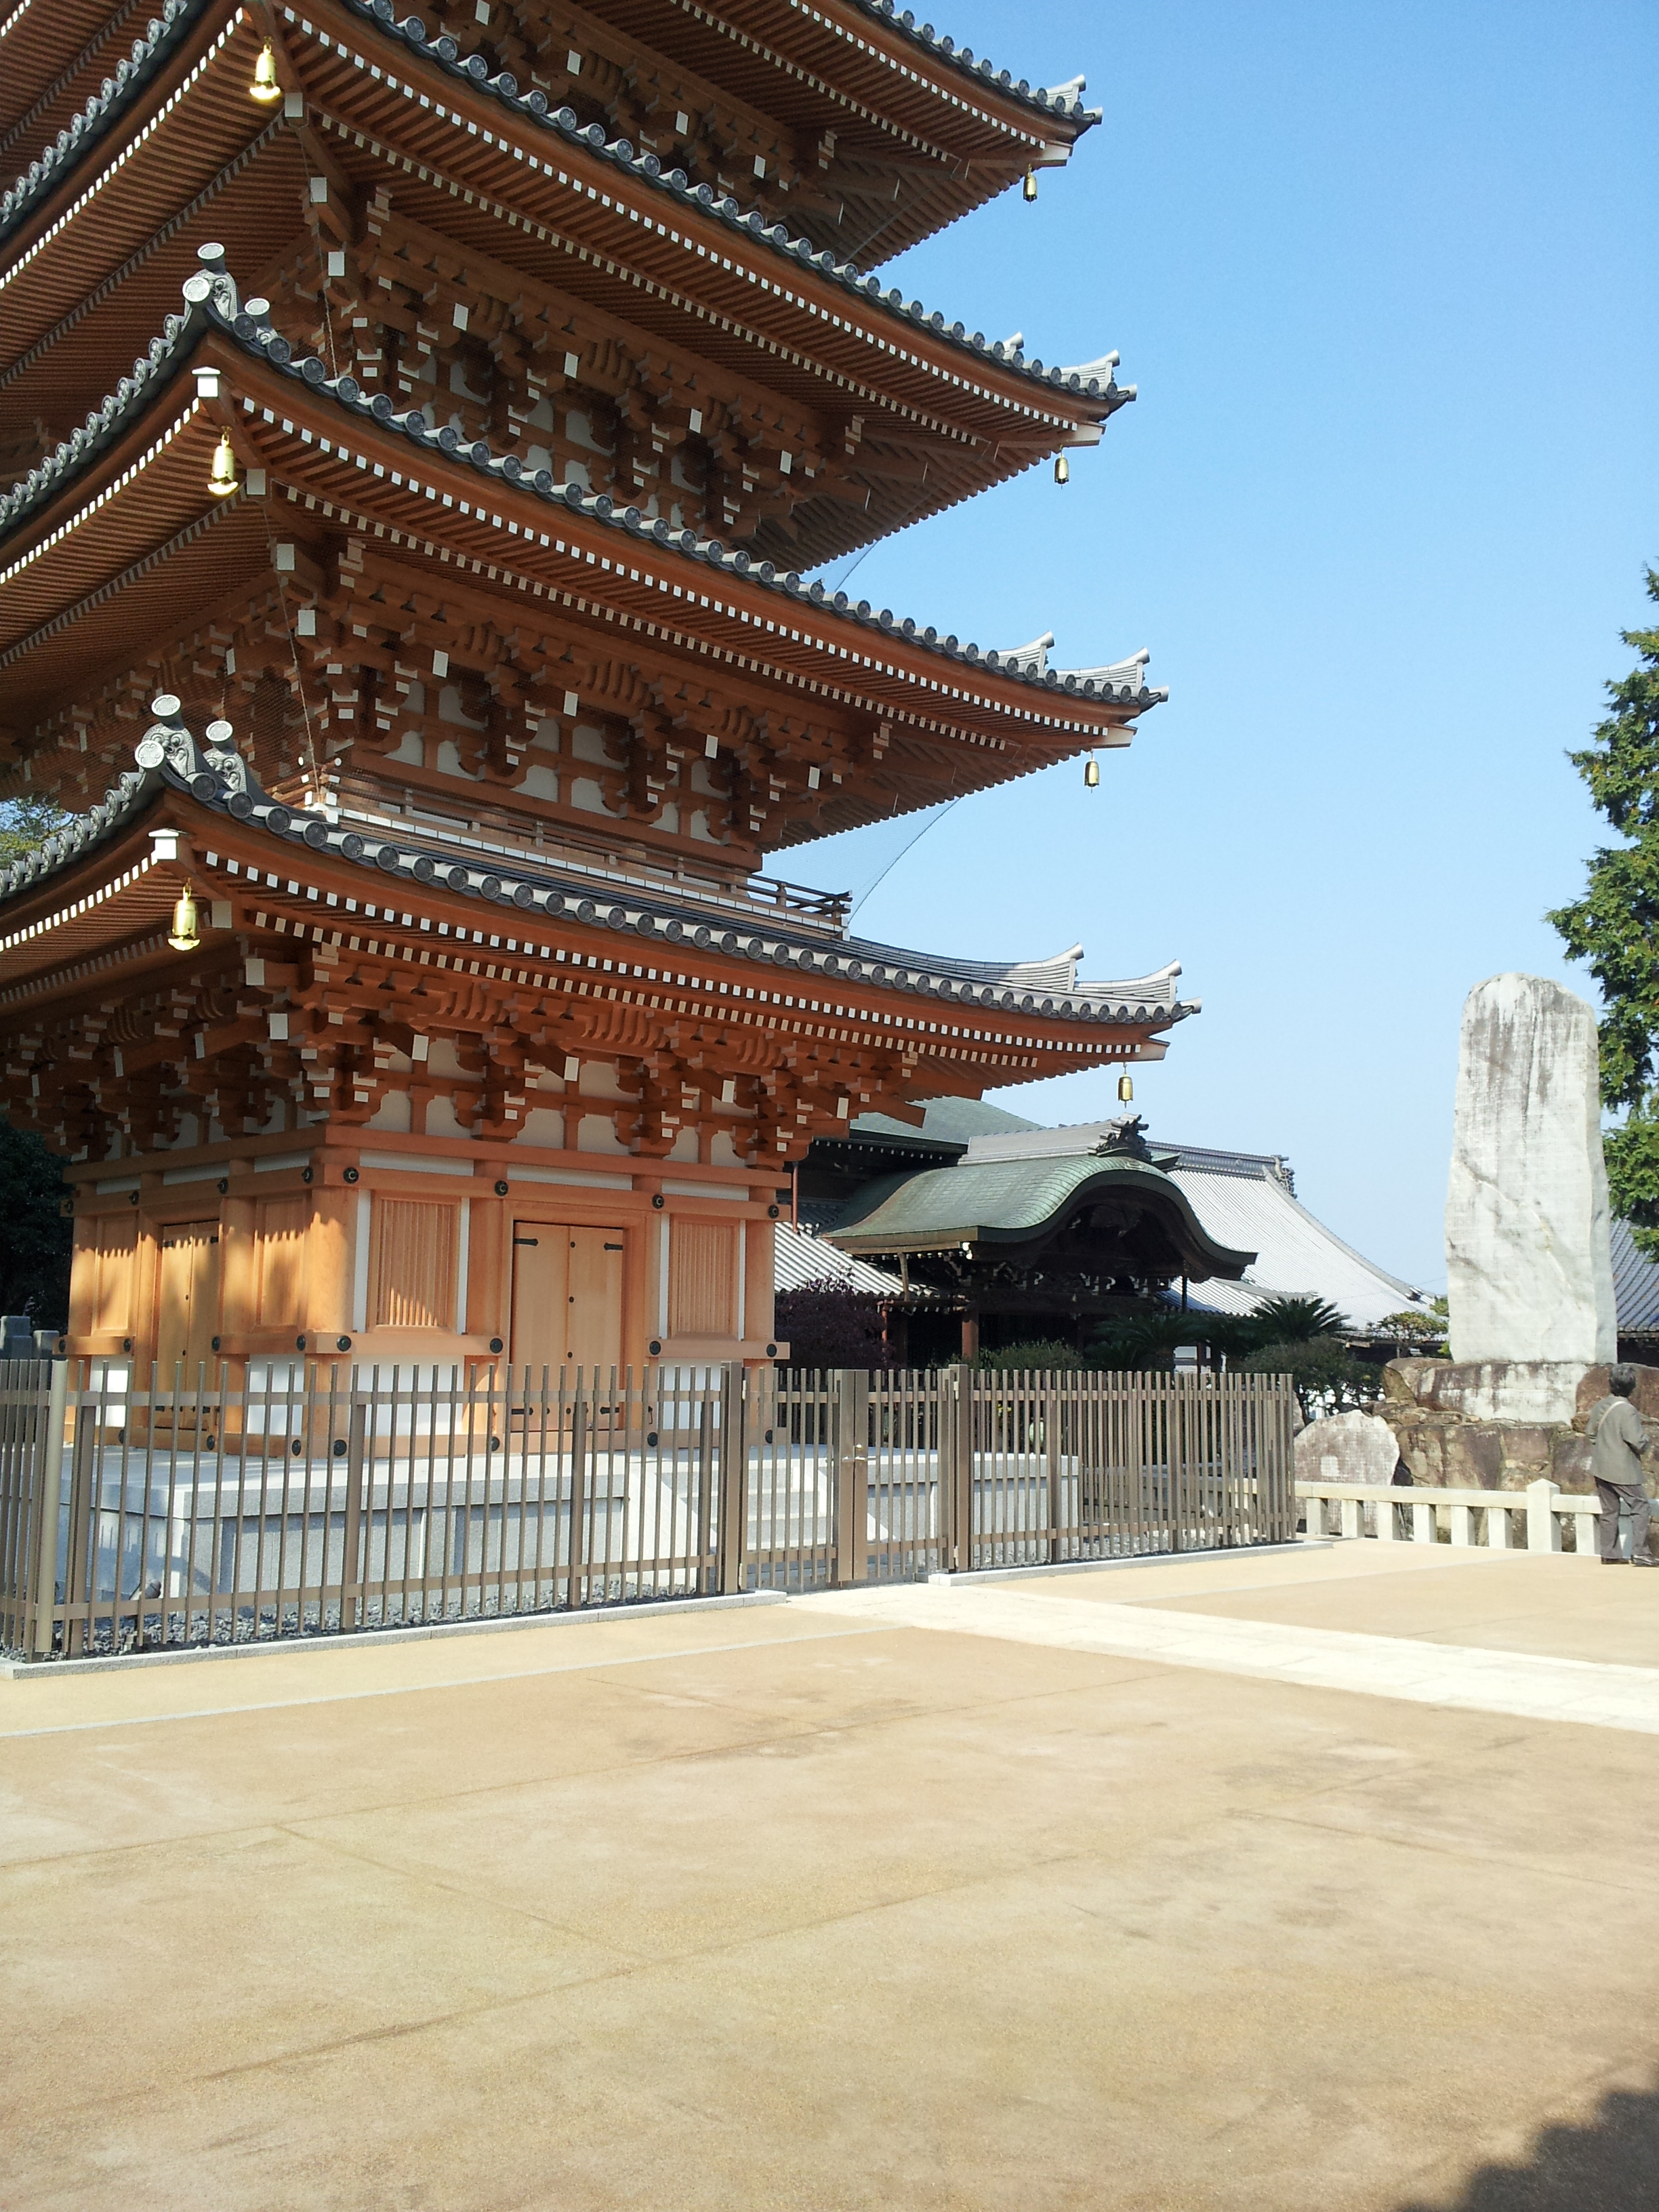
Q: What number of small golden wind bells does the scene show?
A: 7